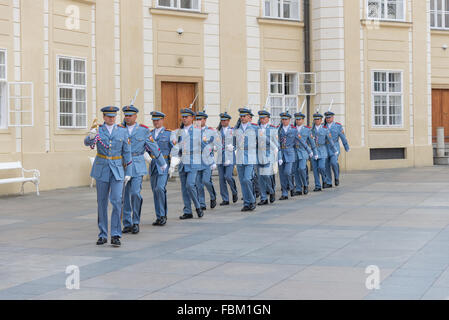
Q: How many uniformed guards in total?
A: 13